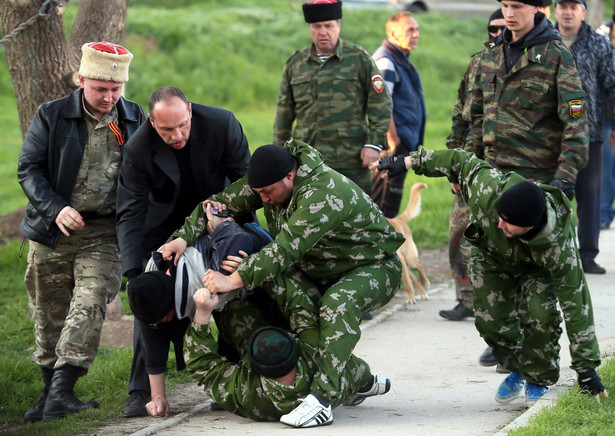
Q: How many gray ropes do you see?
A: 1